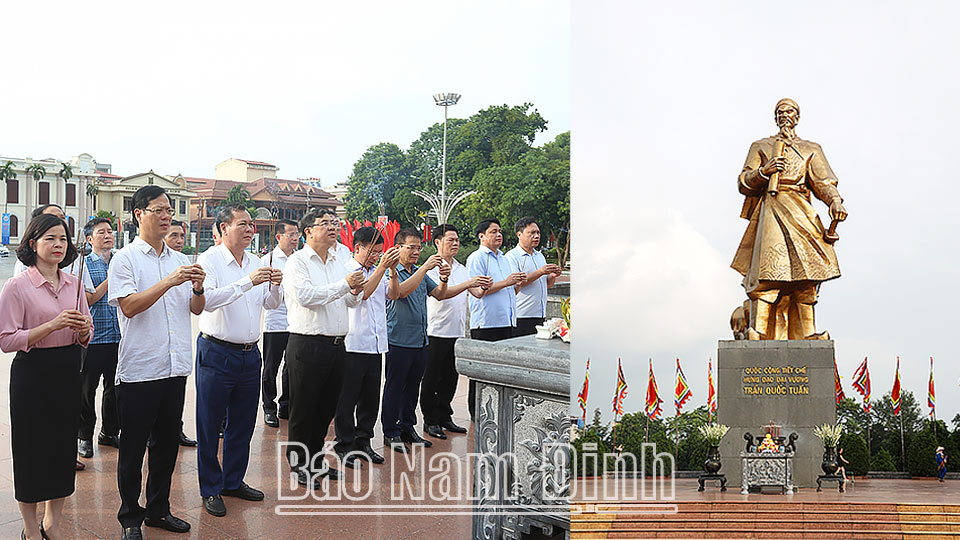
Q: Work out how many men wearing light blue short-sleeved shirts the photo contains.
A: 2